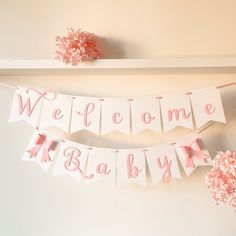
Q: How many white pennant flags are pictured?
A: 13